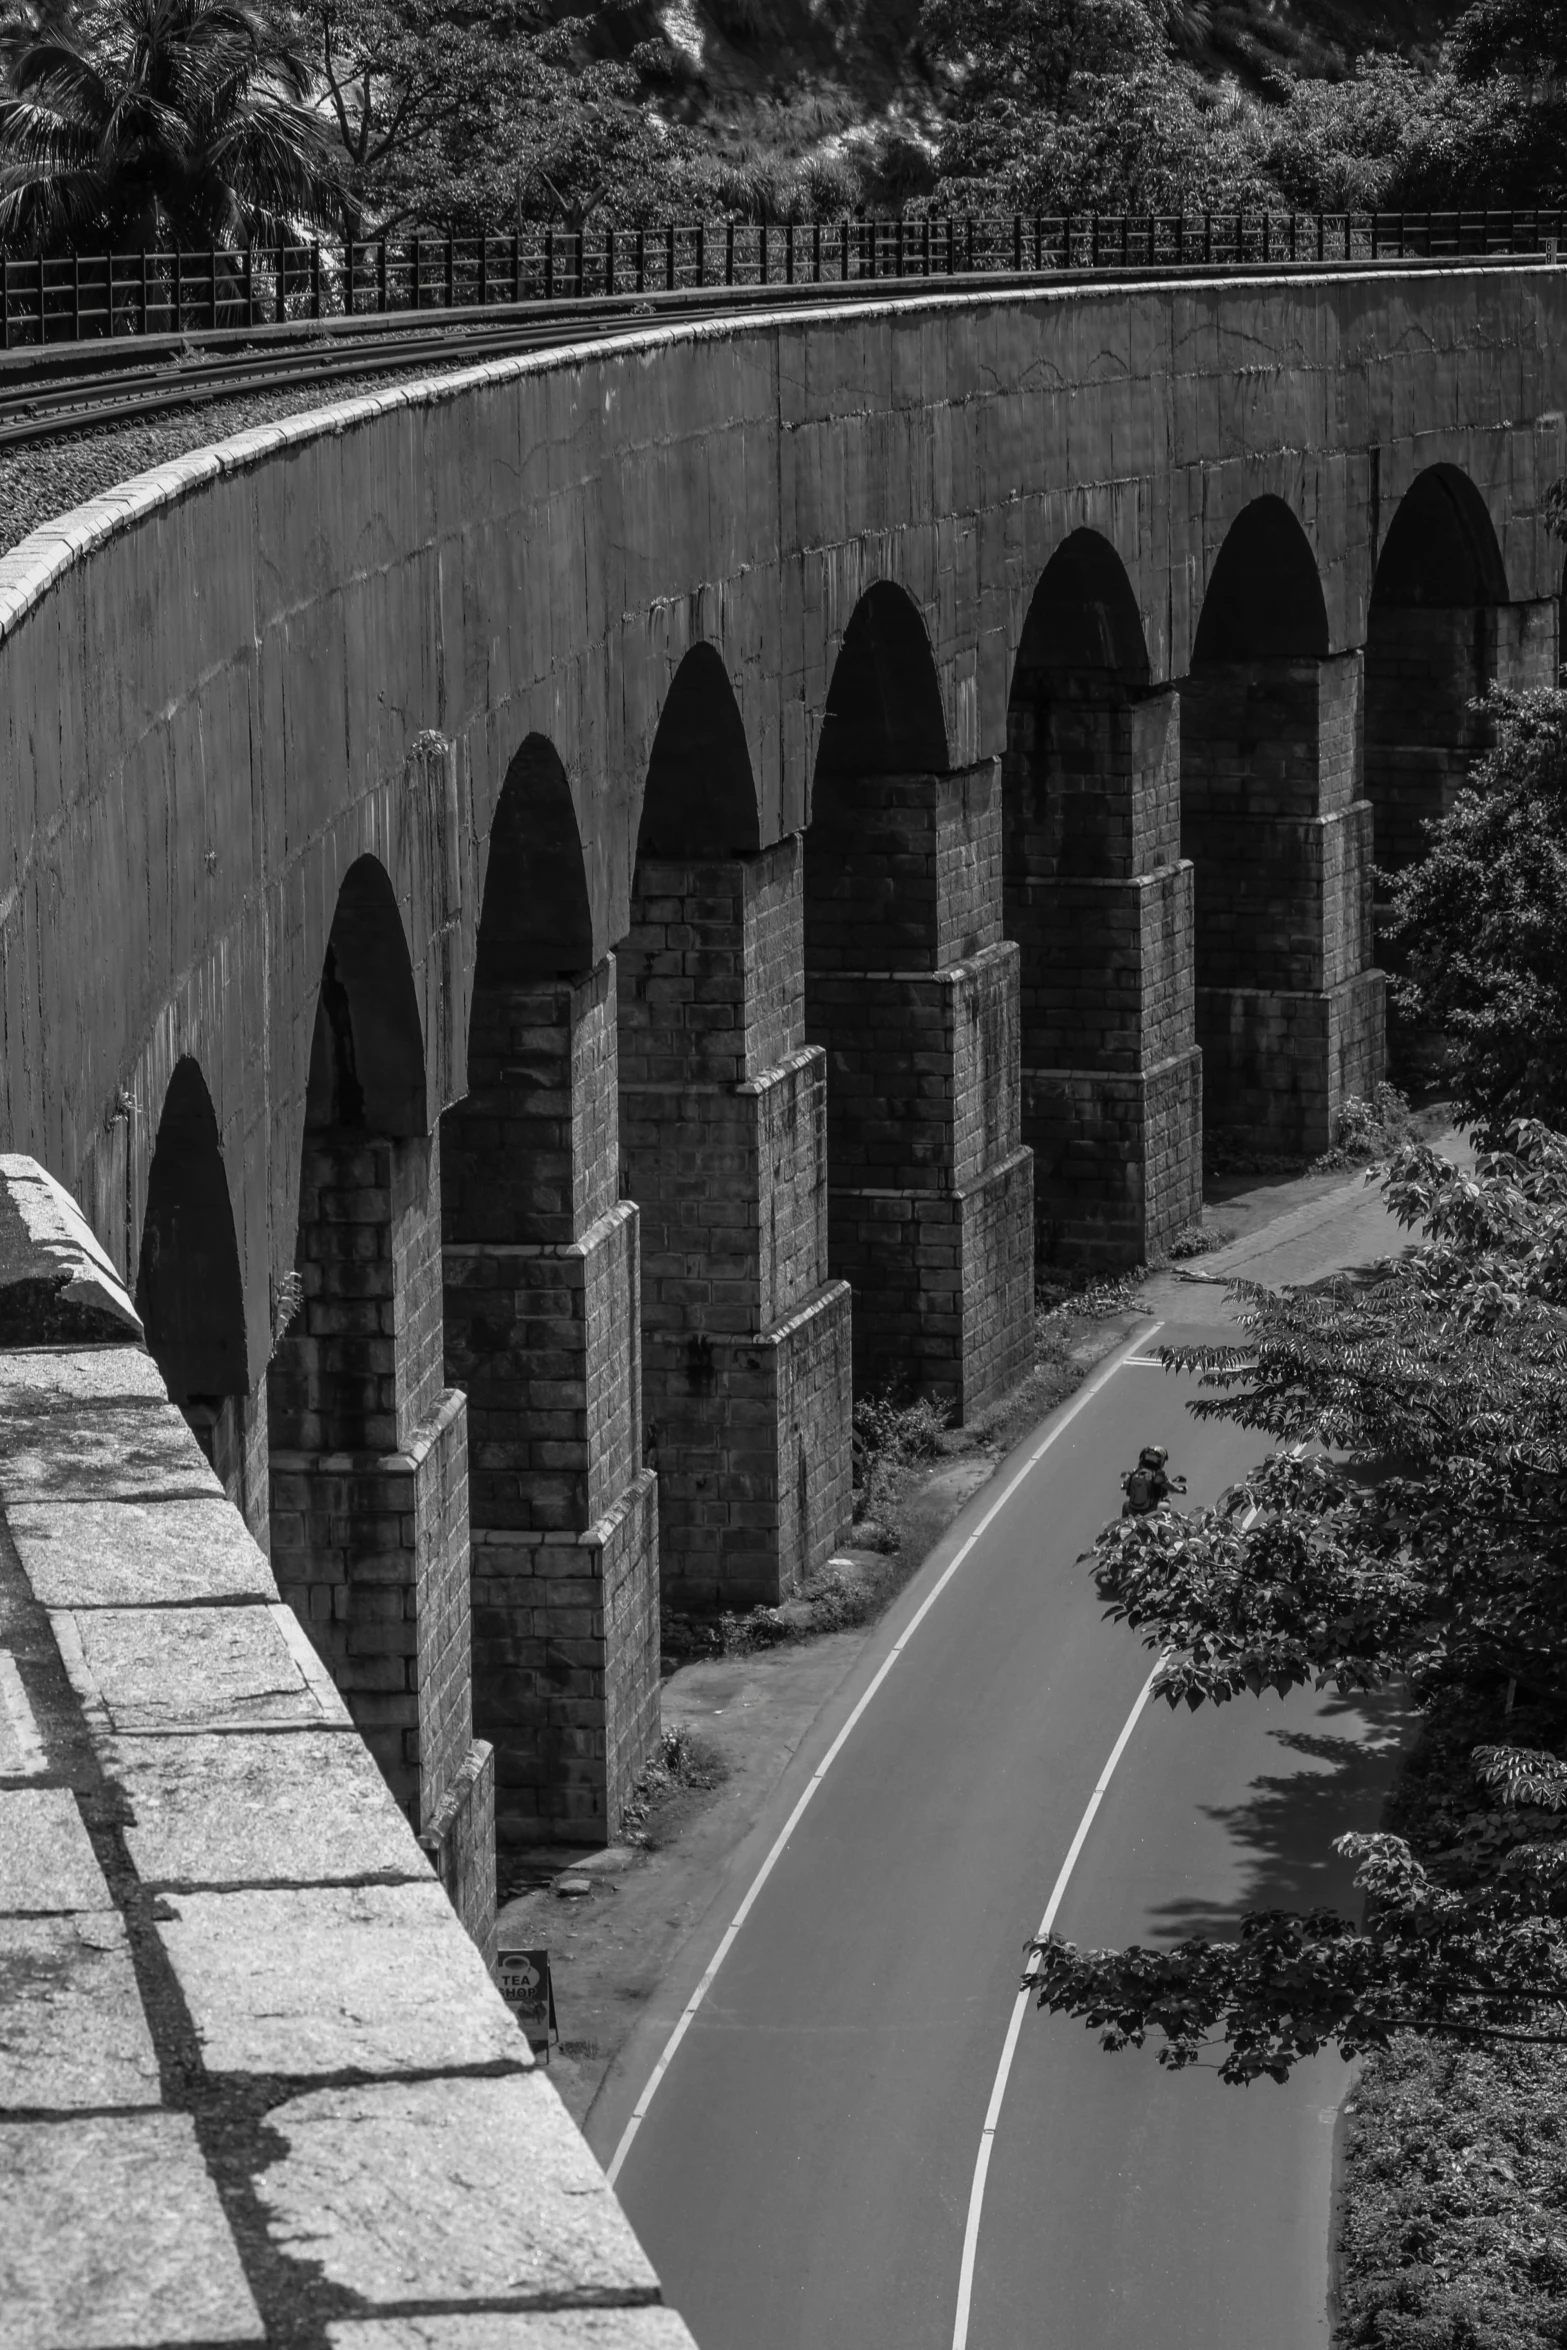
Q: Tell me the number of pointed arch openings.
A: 8